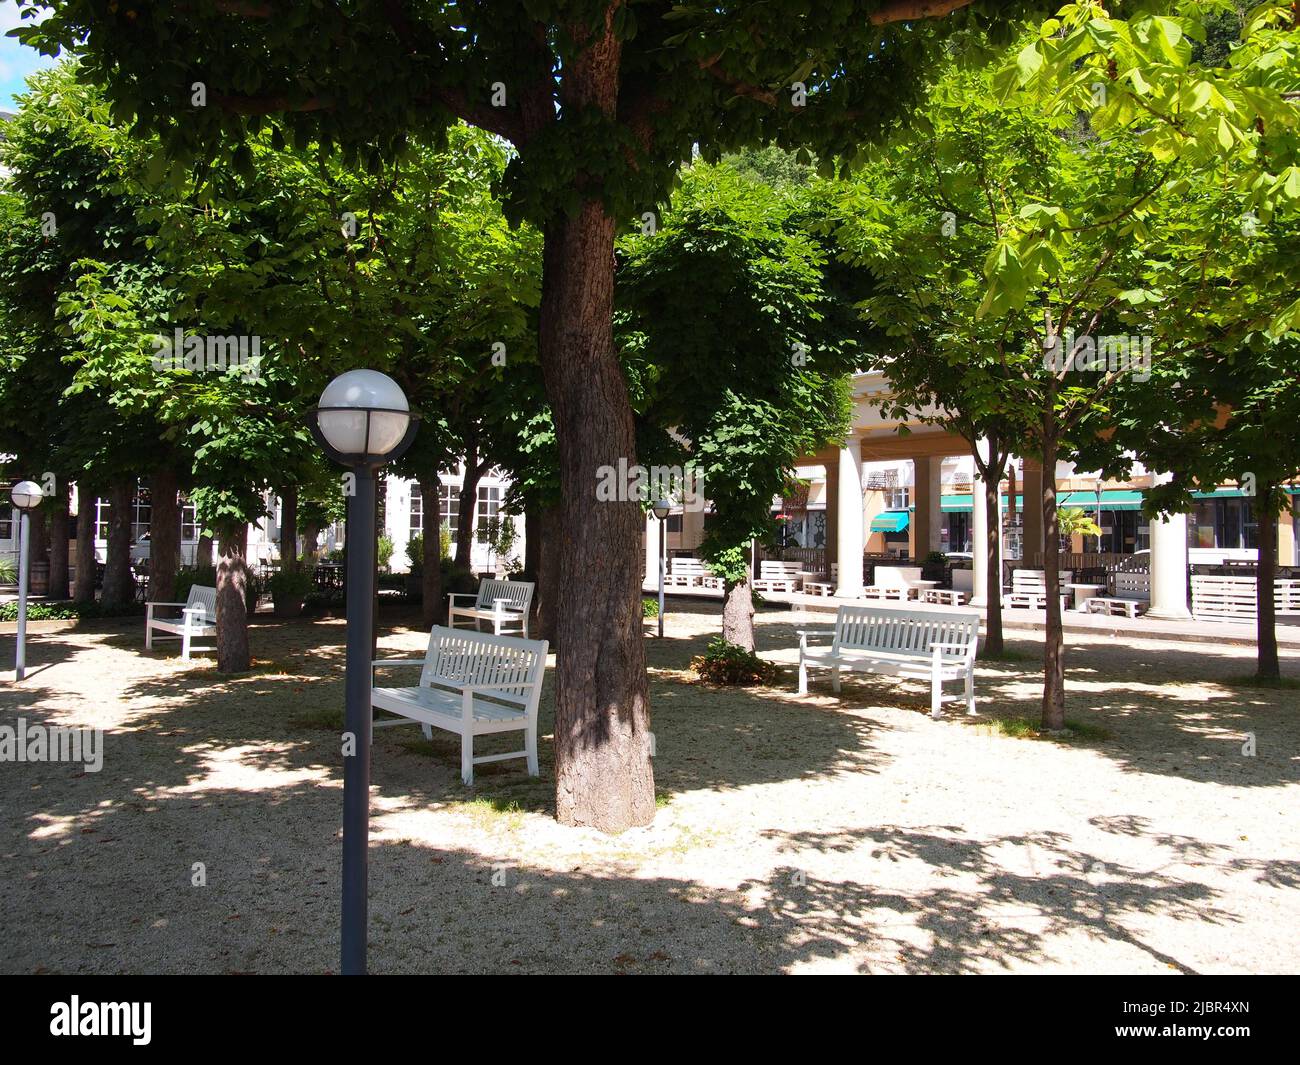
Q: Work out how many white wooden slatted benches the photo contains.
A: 4